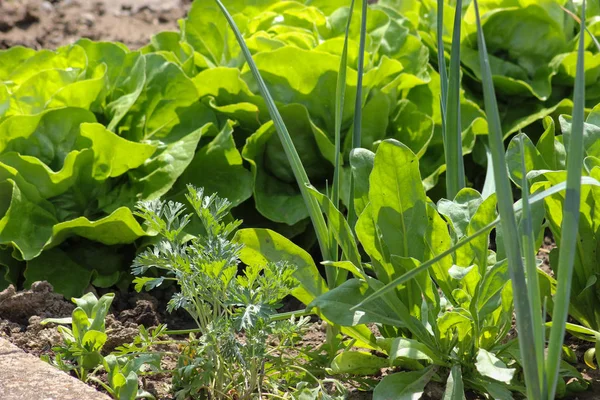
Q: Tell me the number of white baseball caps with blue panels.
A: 0